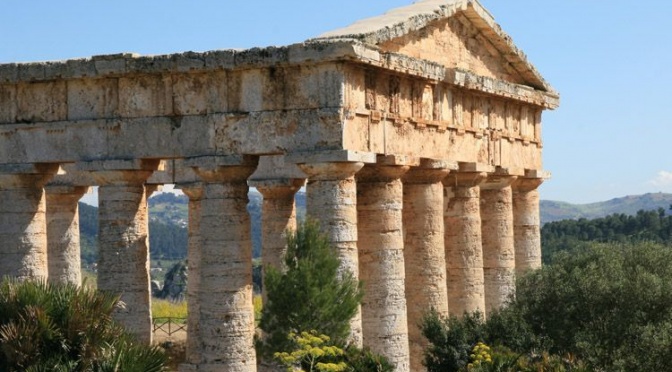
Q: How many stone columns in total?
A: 12